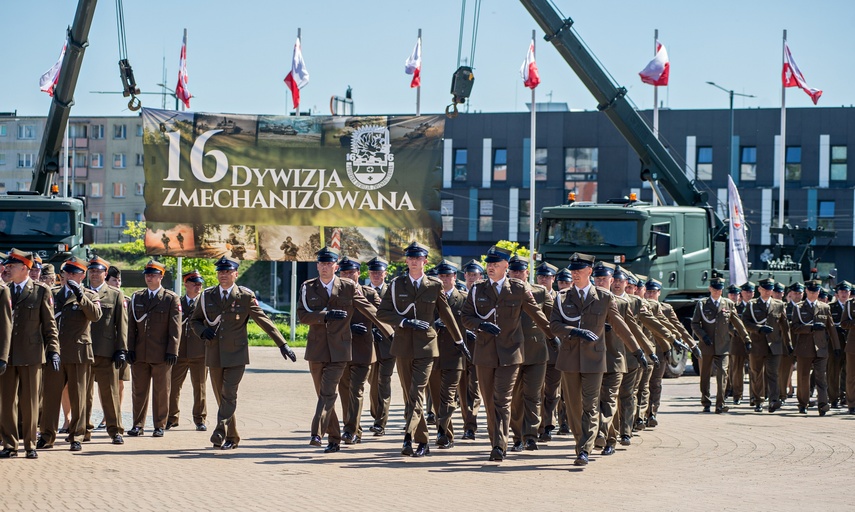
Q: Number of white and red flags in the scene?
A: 7